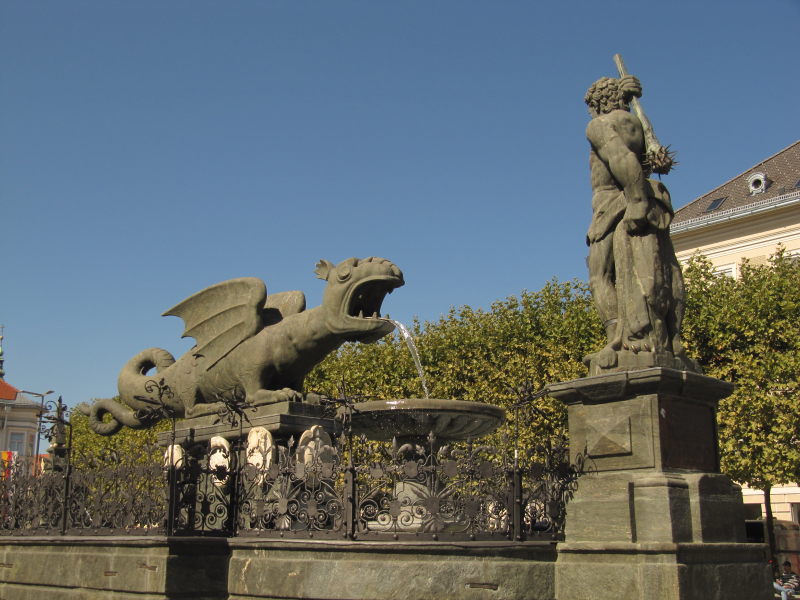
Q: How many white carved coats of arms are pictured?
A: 4